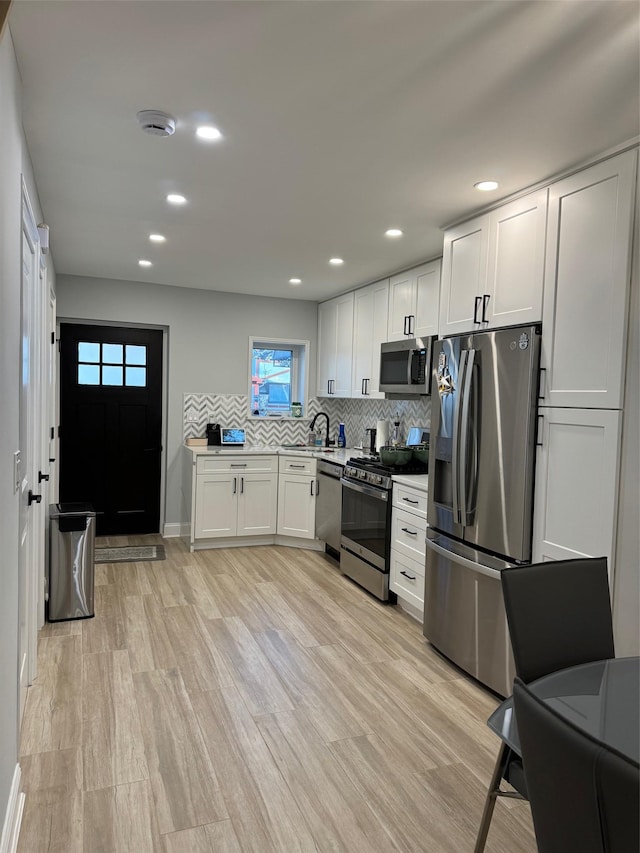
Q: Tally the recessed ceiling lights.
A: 8